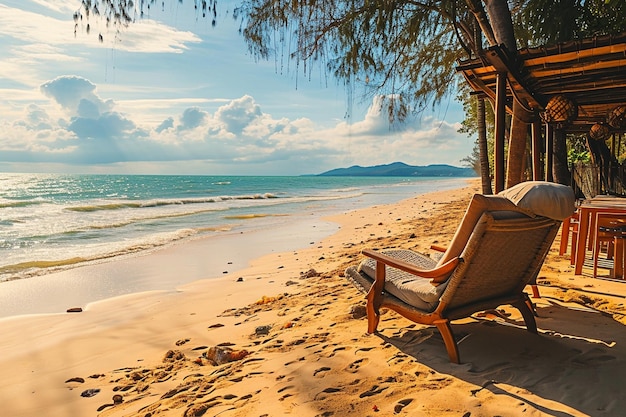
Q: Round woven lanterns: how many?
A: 3